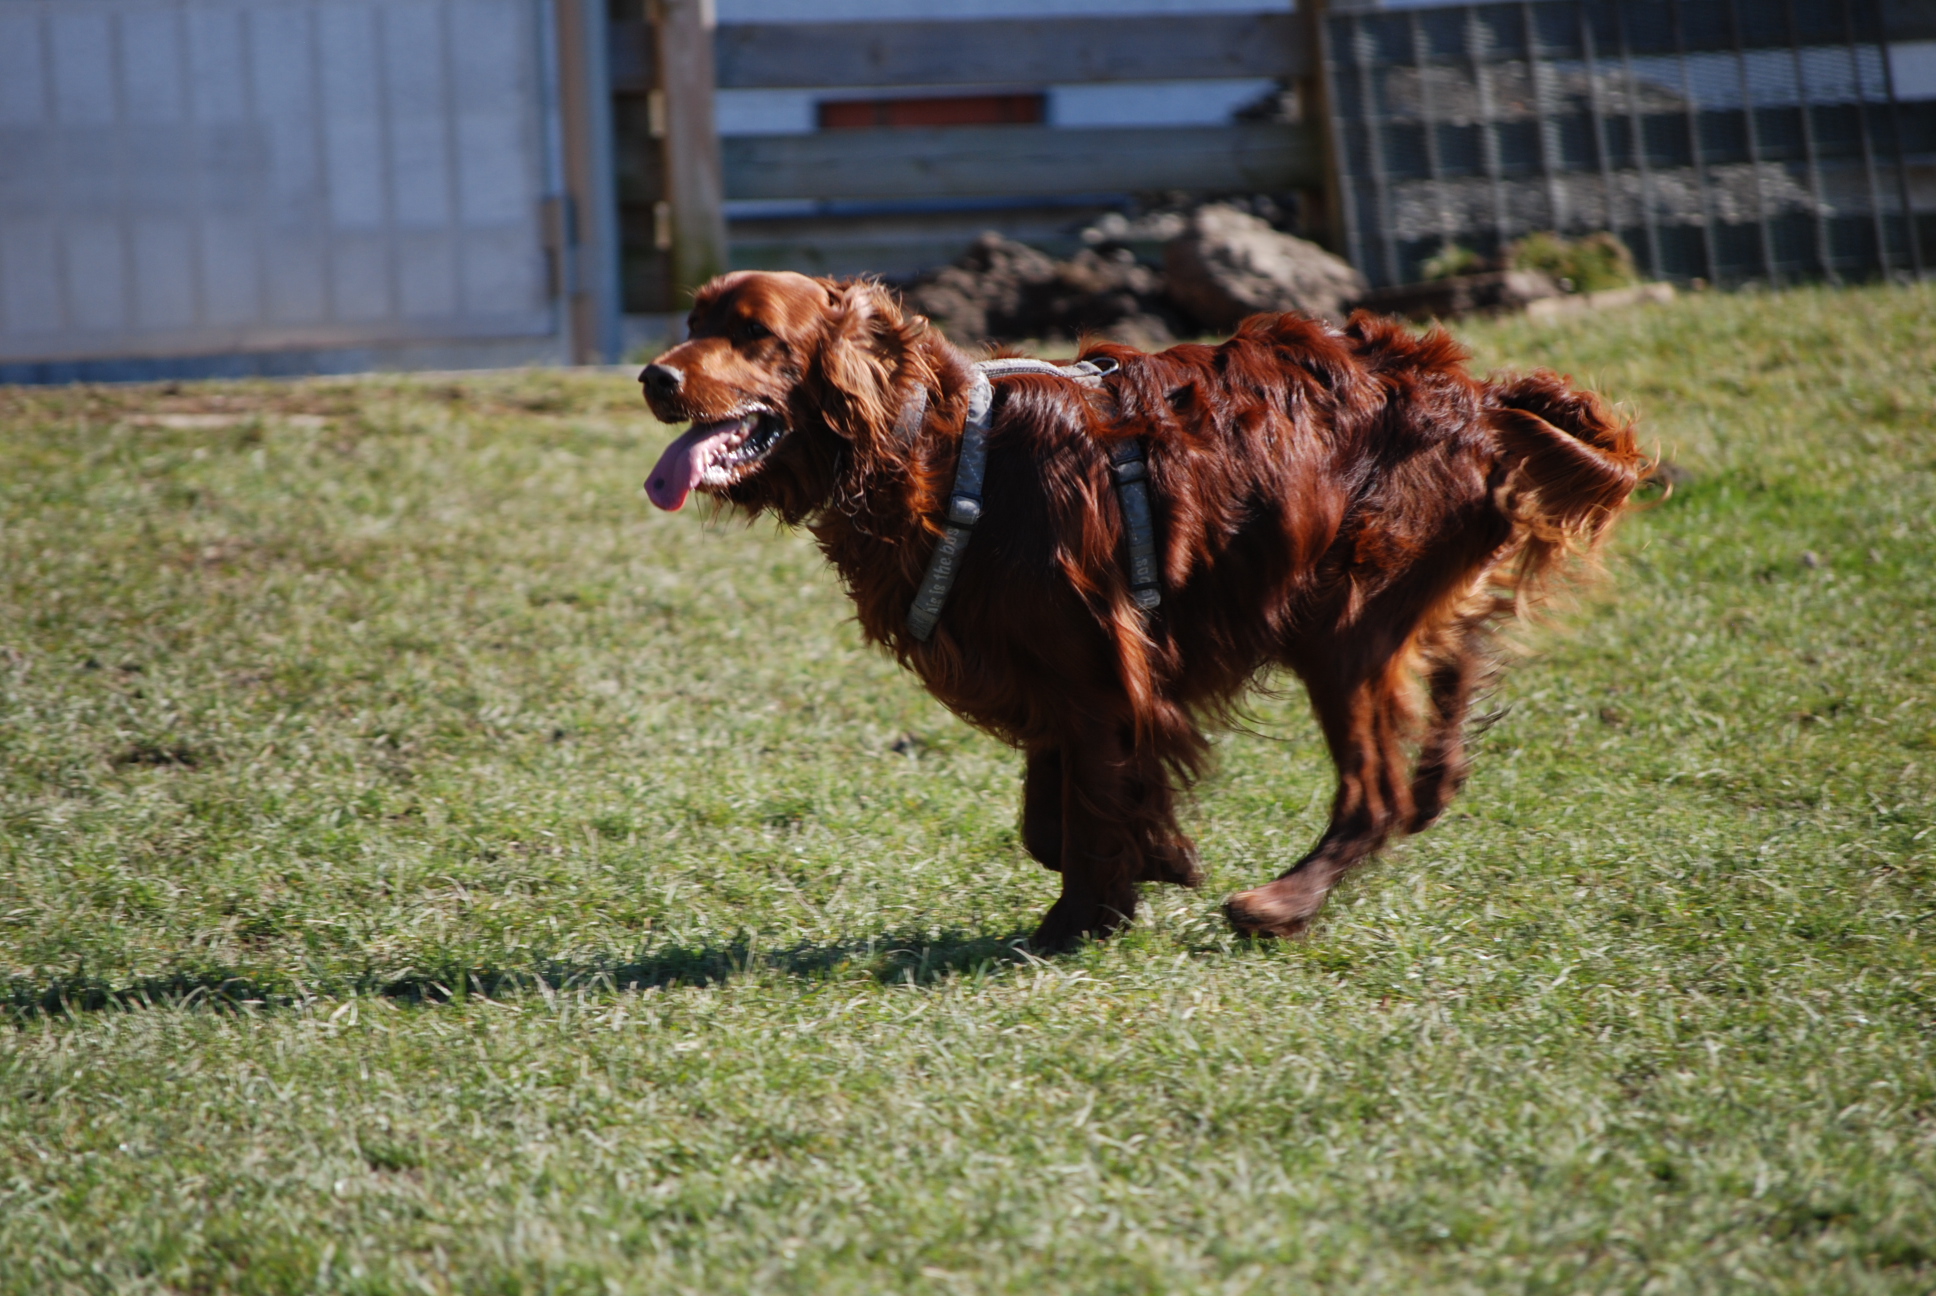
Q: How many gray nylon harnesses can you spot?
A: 1